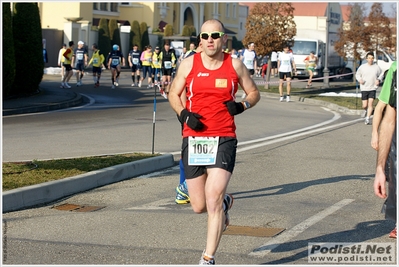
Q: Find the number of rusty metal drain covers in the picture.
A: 2